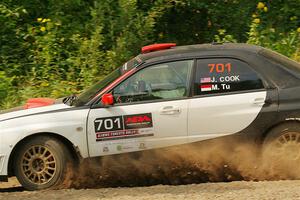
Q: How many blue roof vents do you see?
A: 0